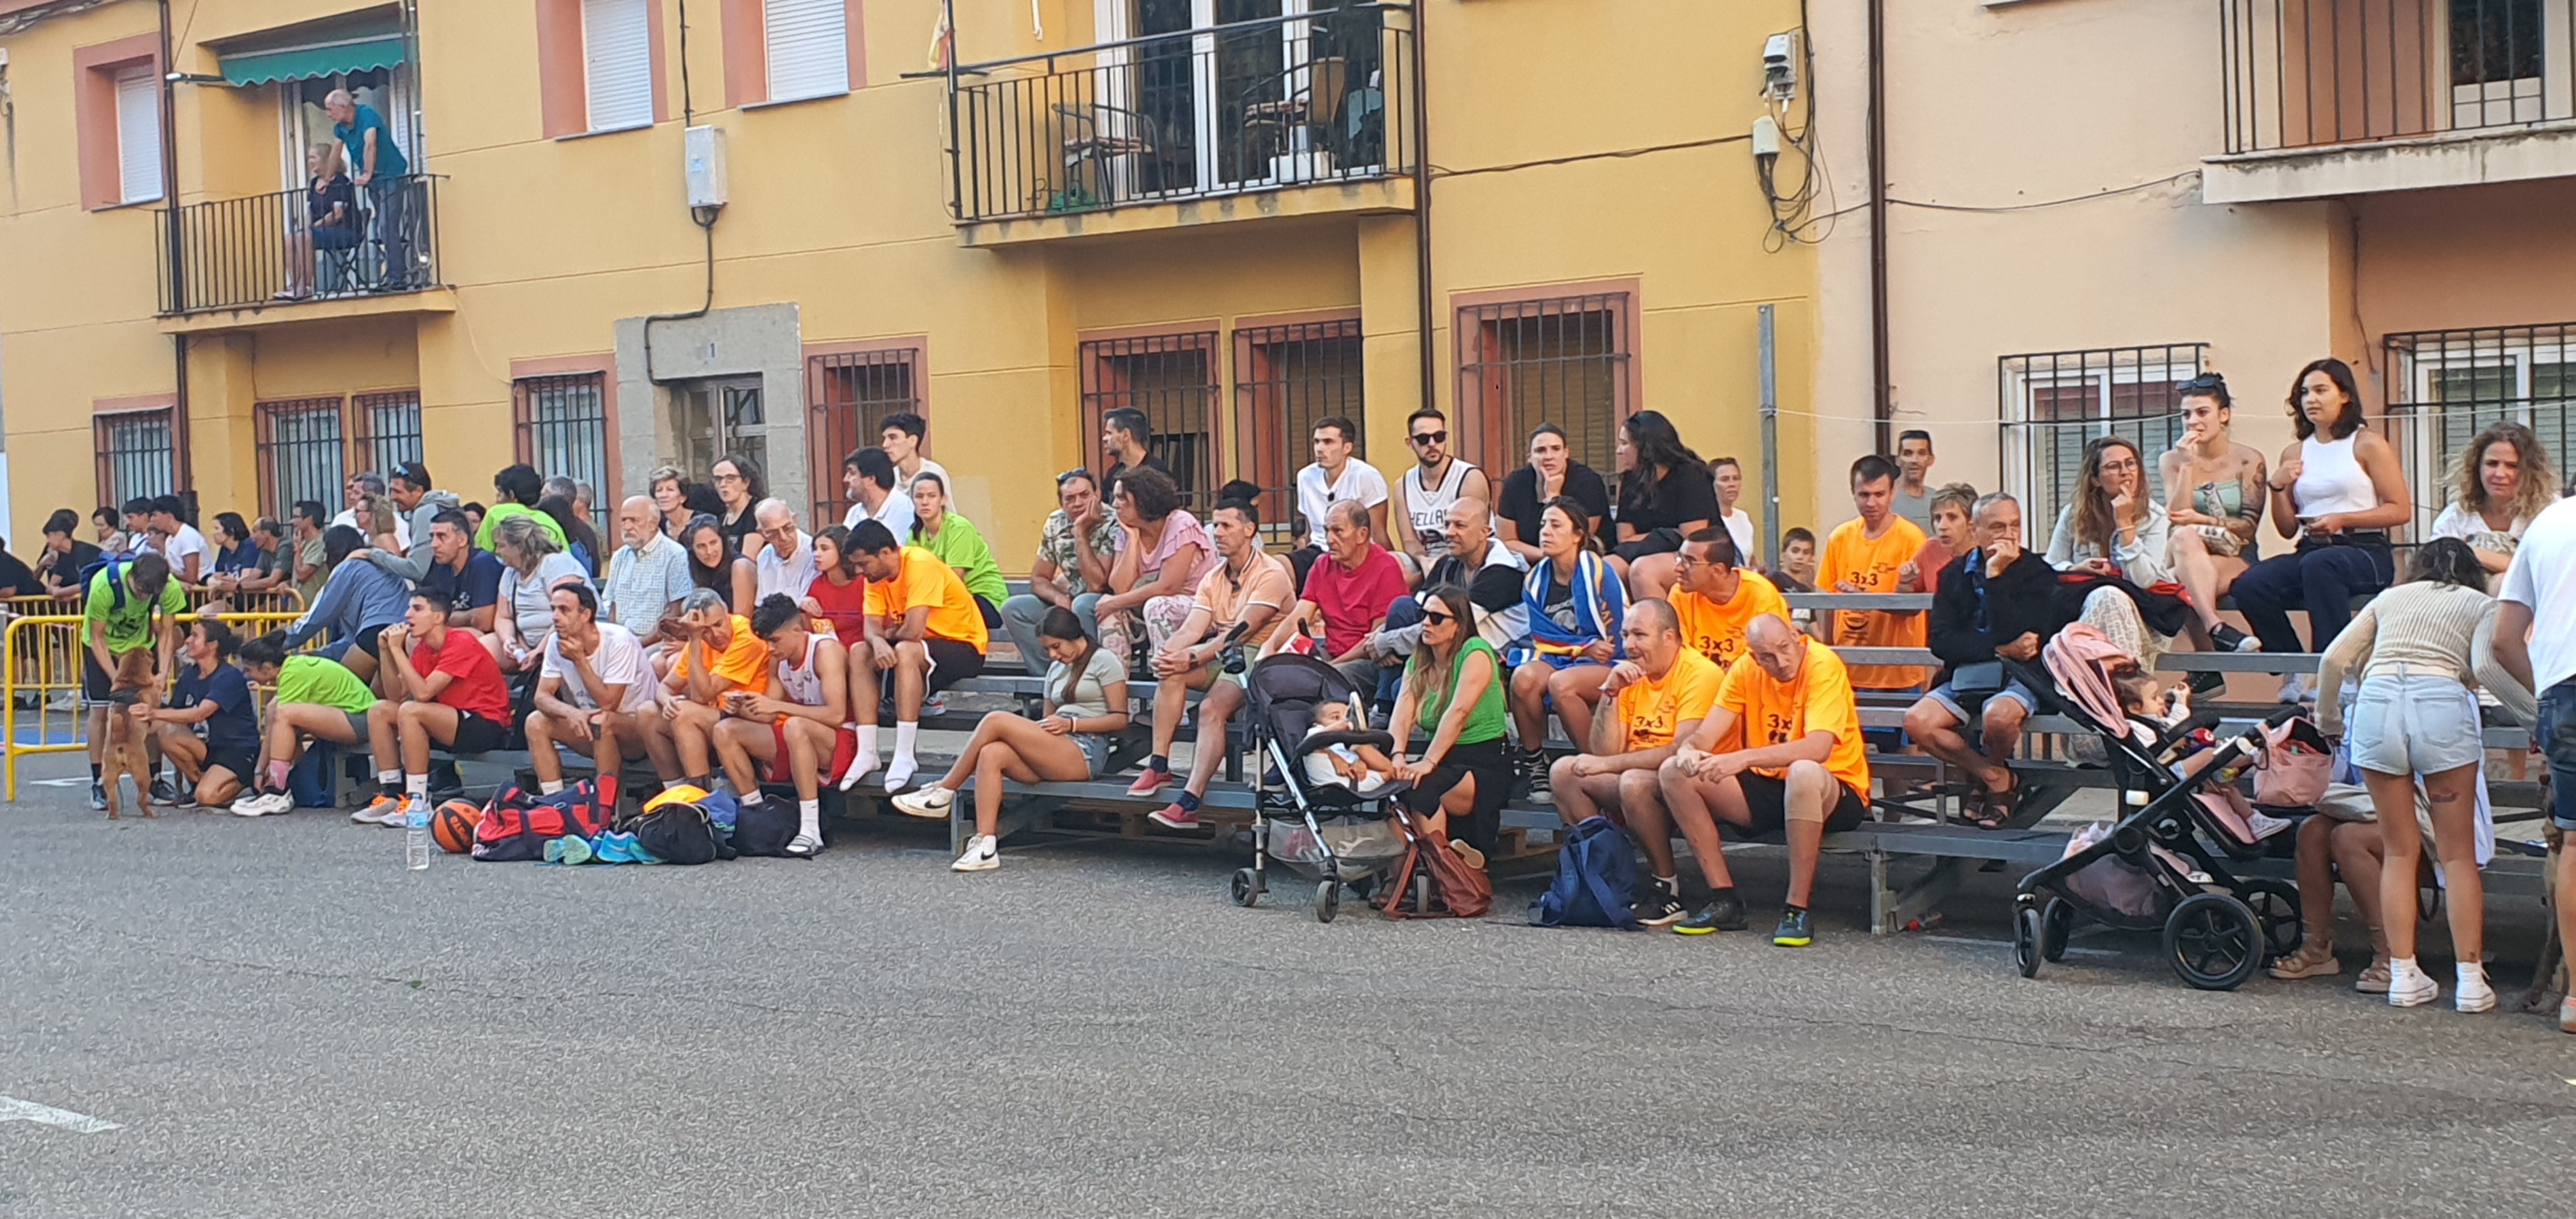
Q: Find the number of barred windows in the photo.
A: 10